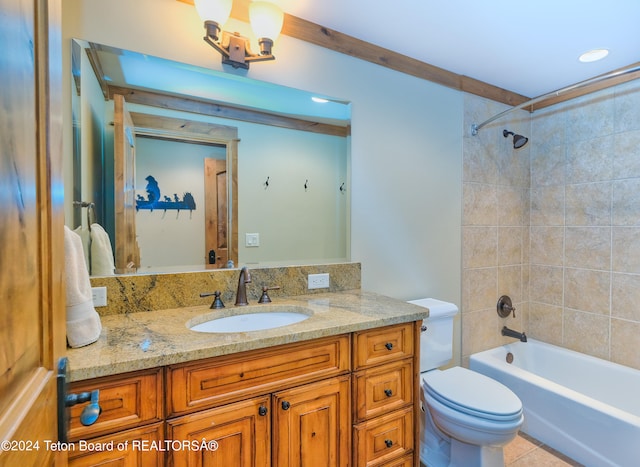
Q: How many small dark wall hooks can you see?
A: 3